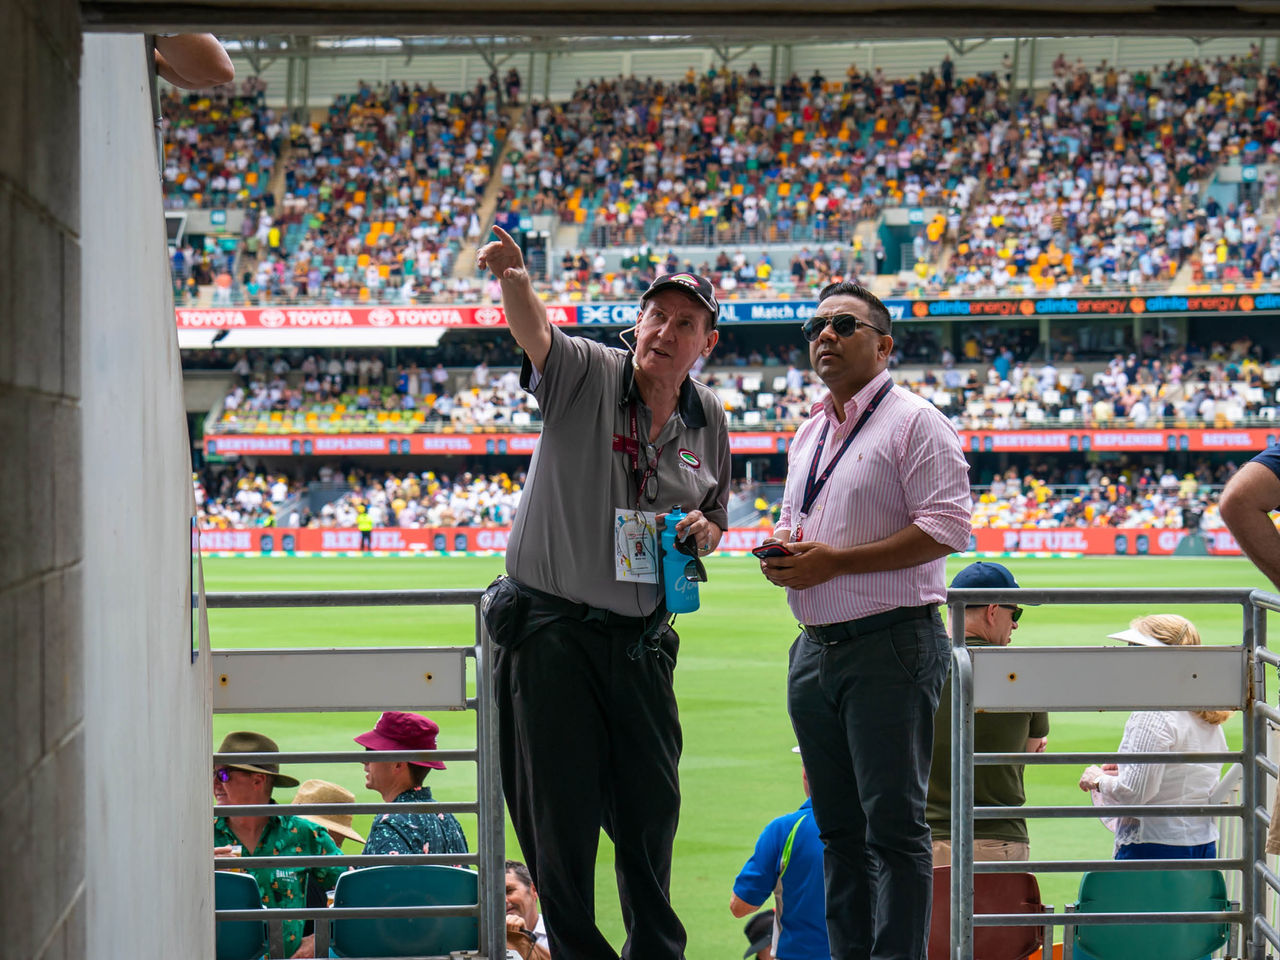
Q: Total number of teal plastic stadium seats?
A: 3